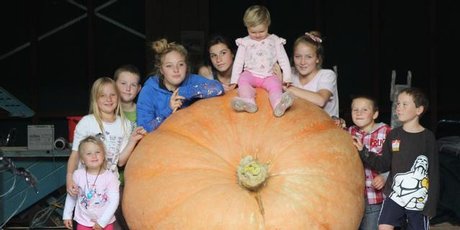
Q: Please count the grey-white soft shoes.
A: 2